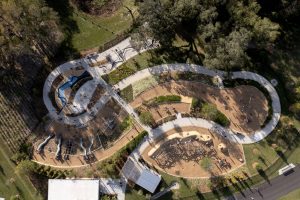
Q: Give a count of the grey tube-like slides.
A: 4